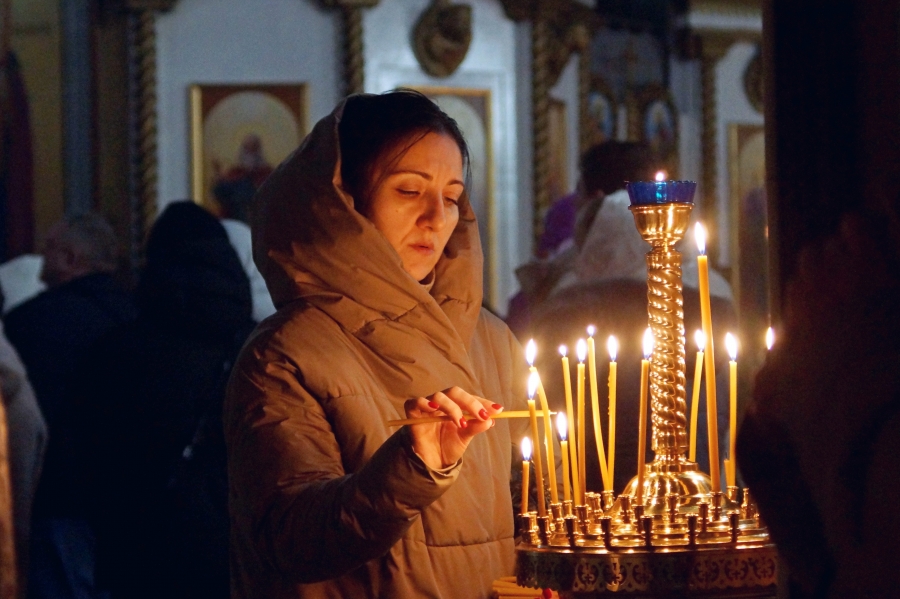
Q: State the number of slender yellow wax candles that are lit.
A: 13